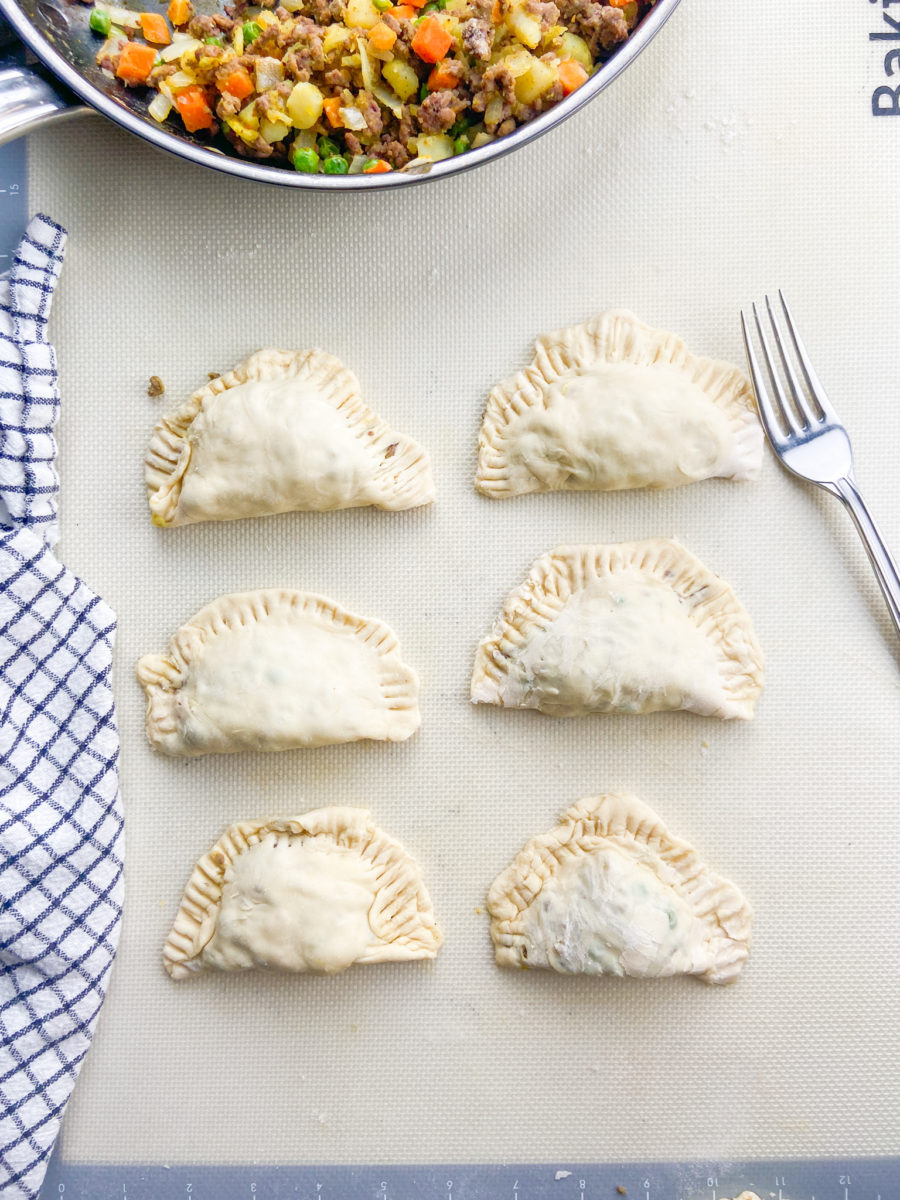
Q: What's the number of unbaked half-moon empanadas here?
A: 6